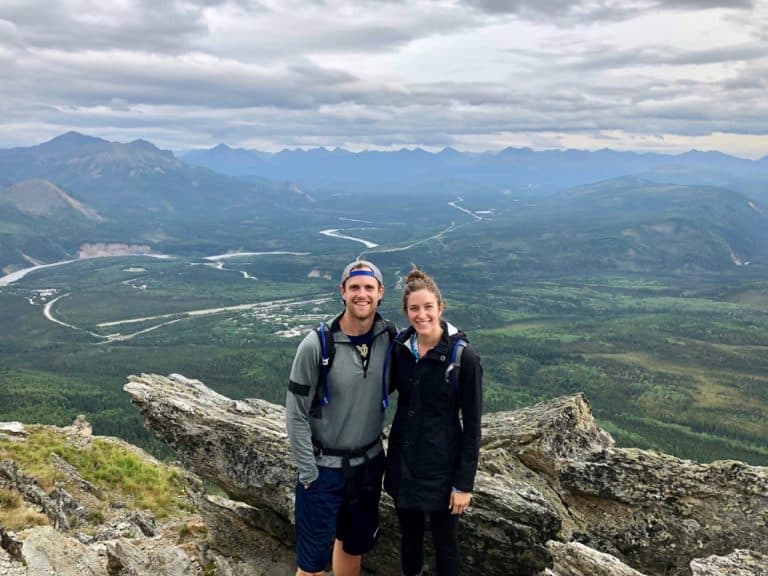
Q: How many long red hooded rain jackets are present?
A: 0